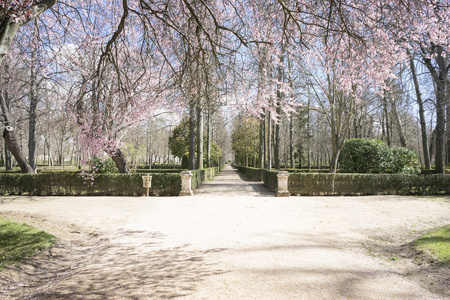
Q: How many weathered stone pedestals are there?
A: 2